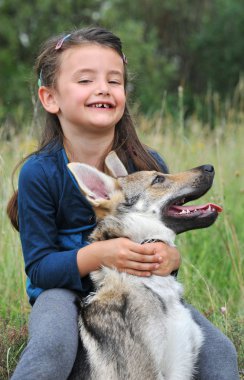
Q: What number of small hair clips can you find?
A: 3